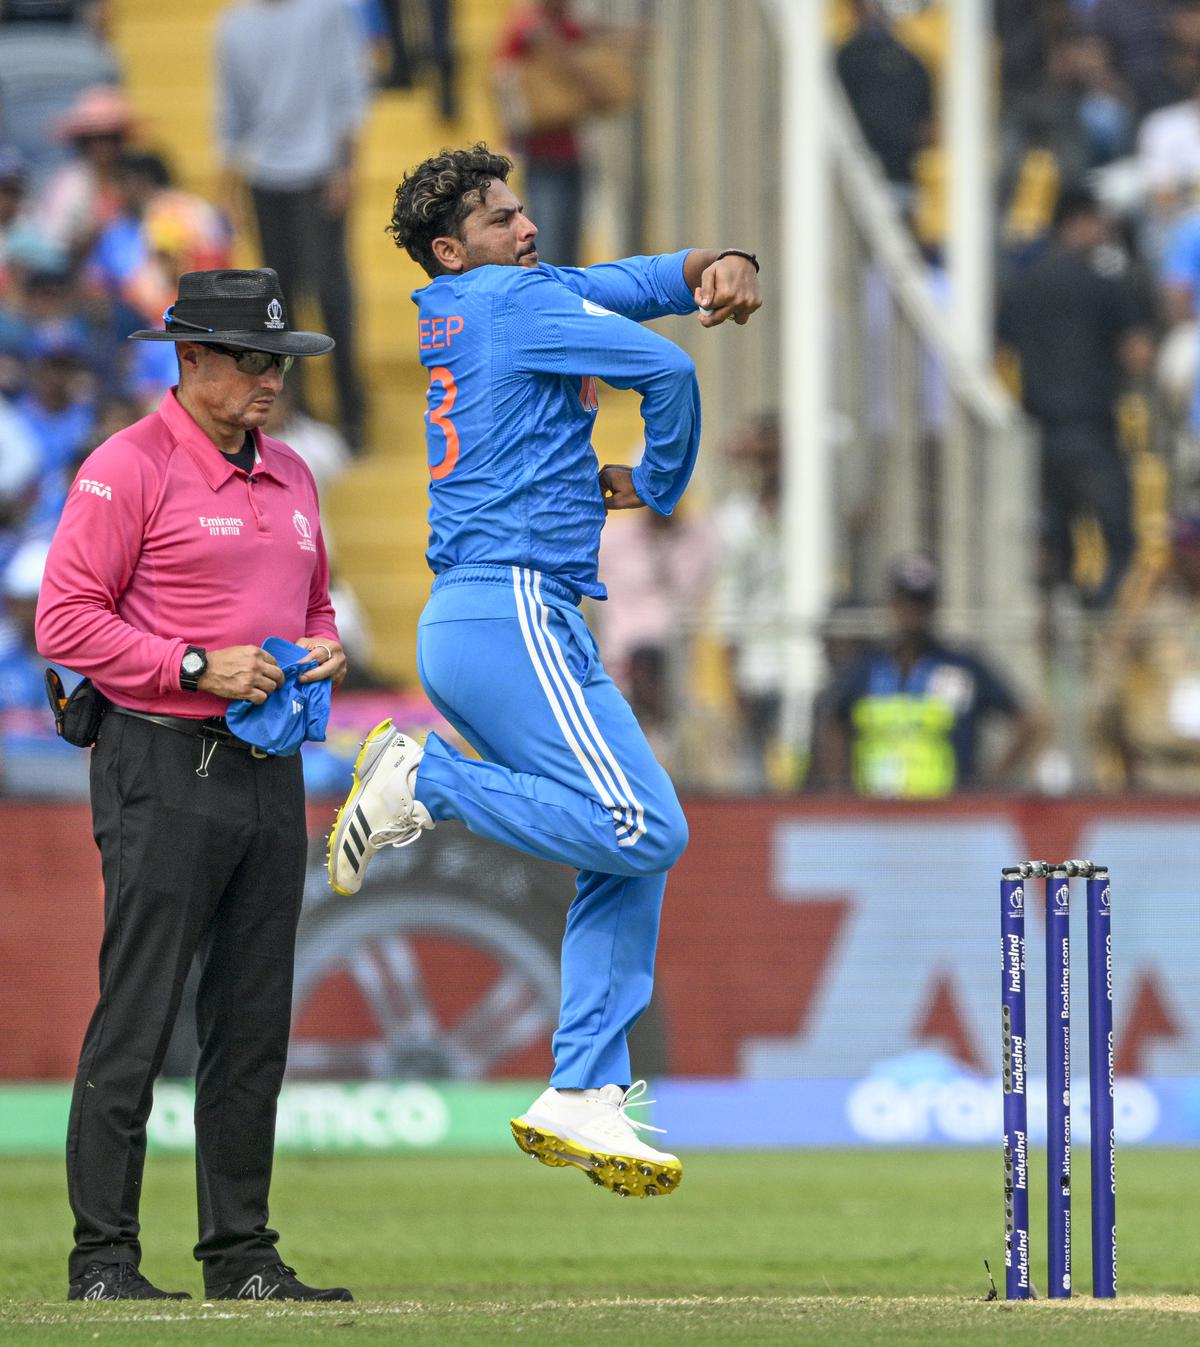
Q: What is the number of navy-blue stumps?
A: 3